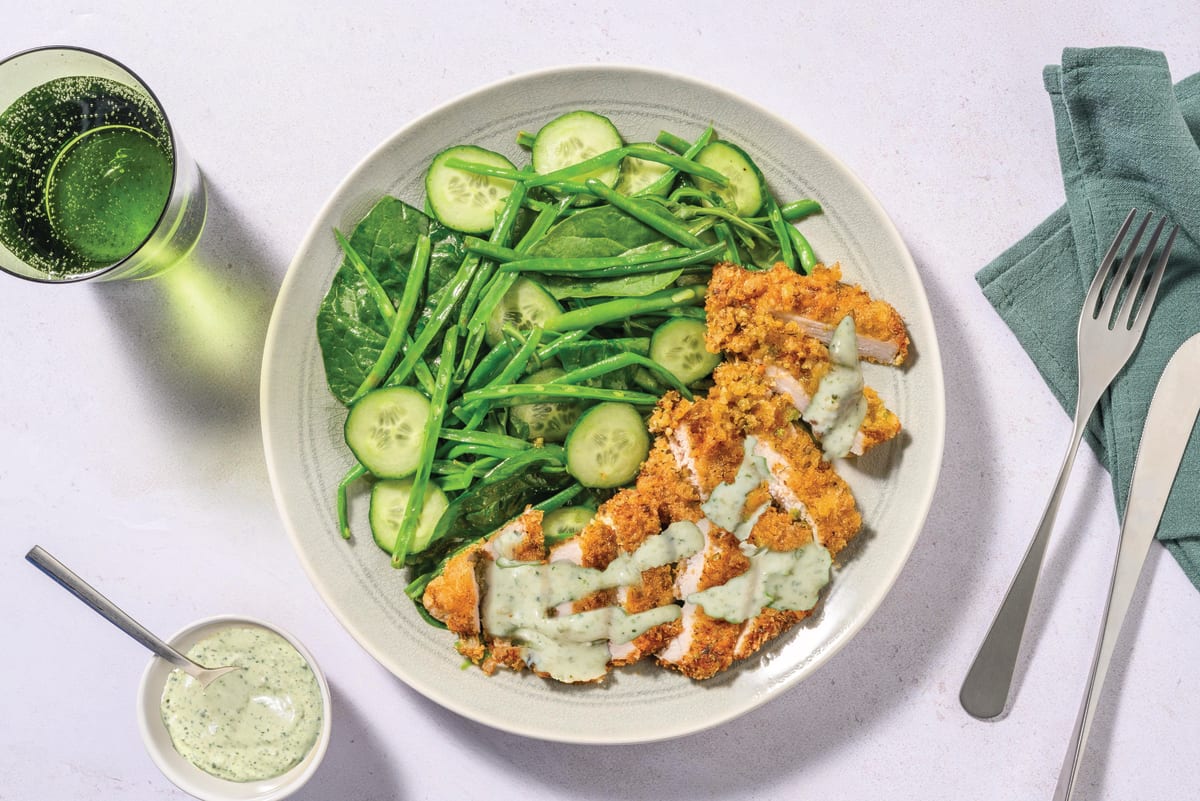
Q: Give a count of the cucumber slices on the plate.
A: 11